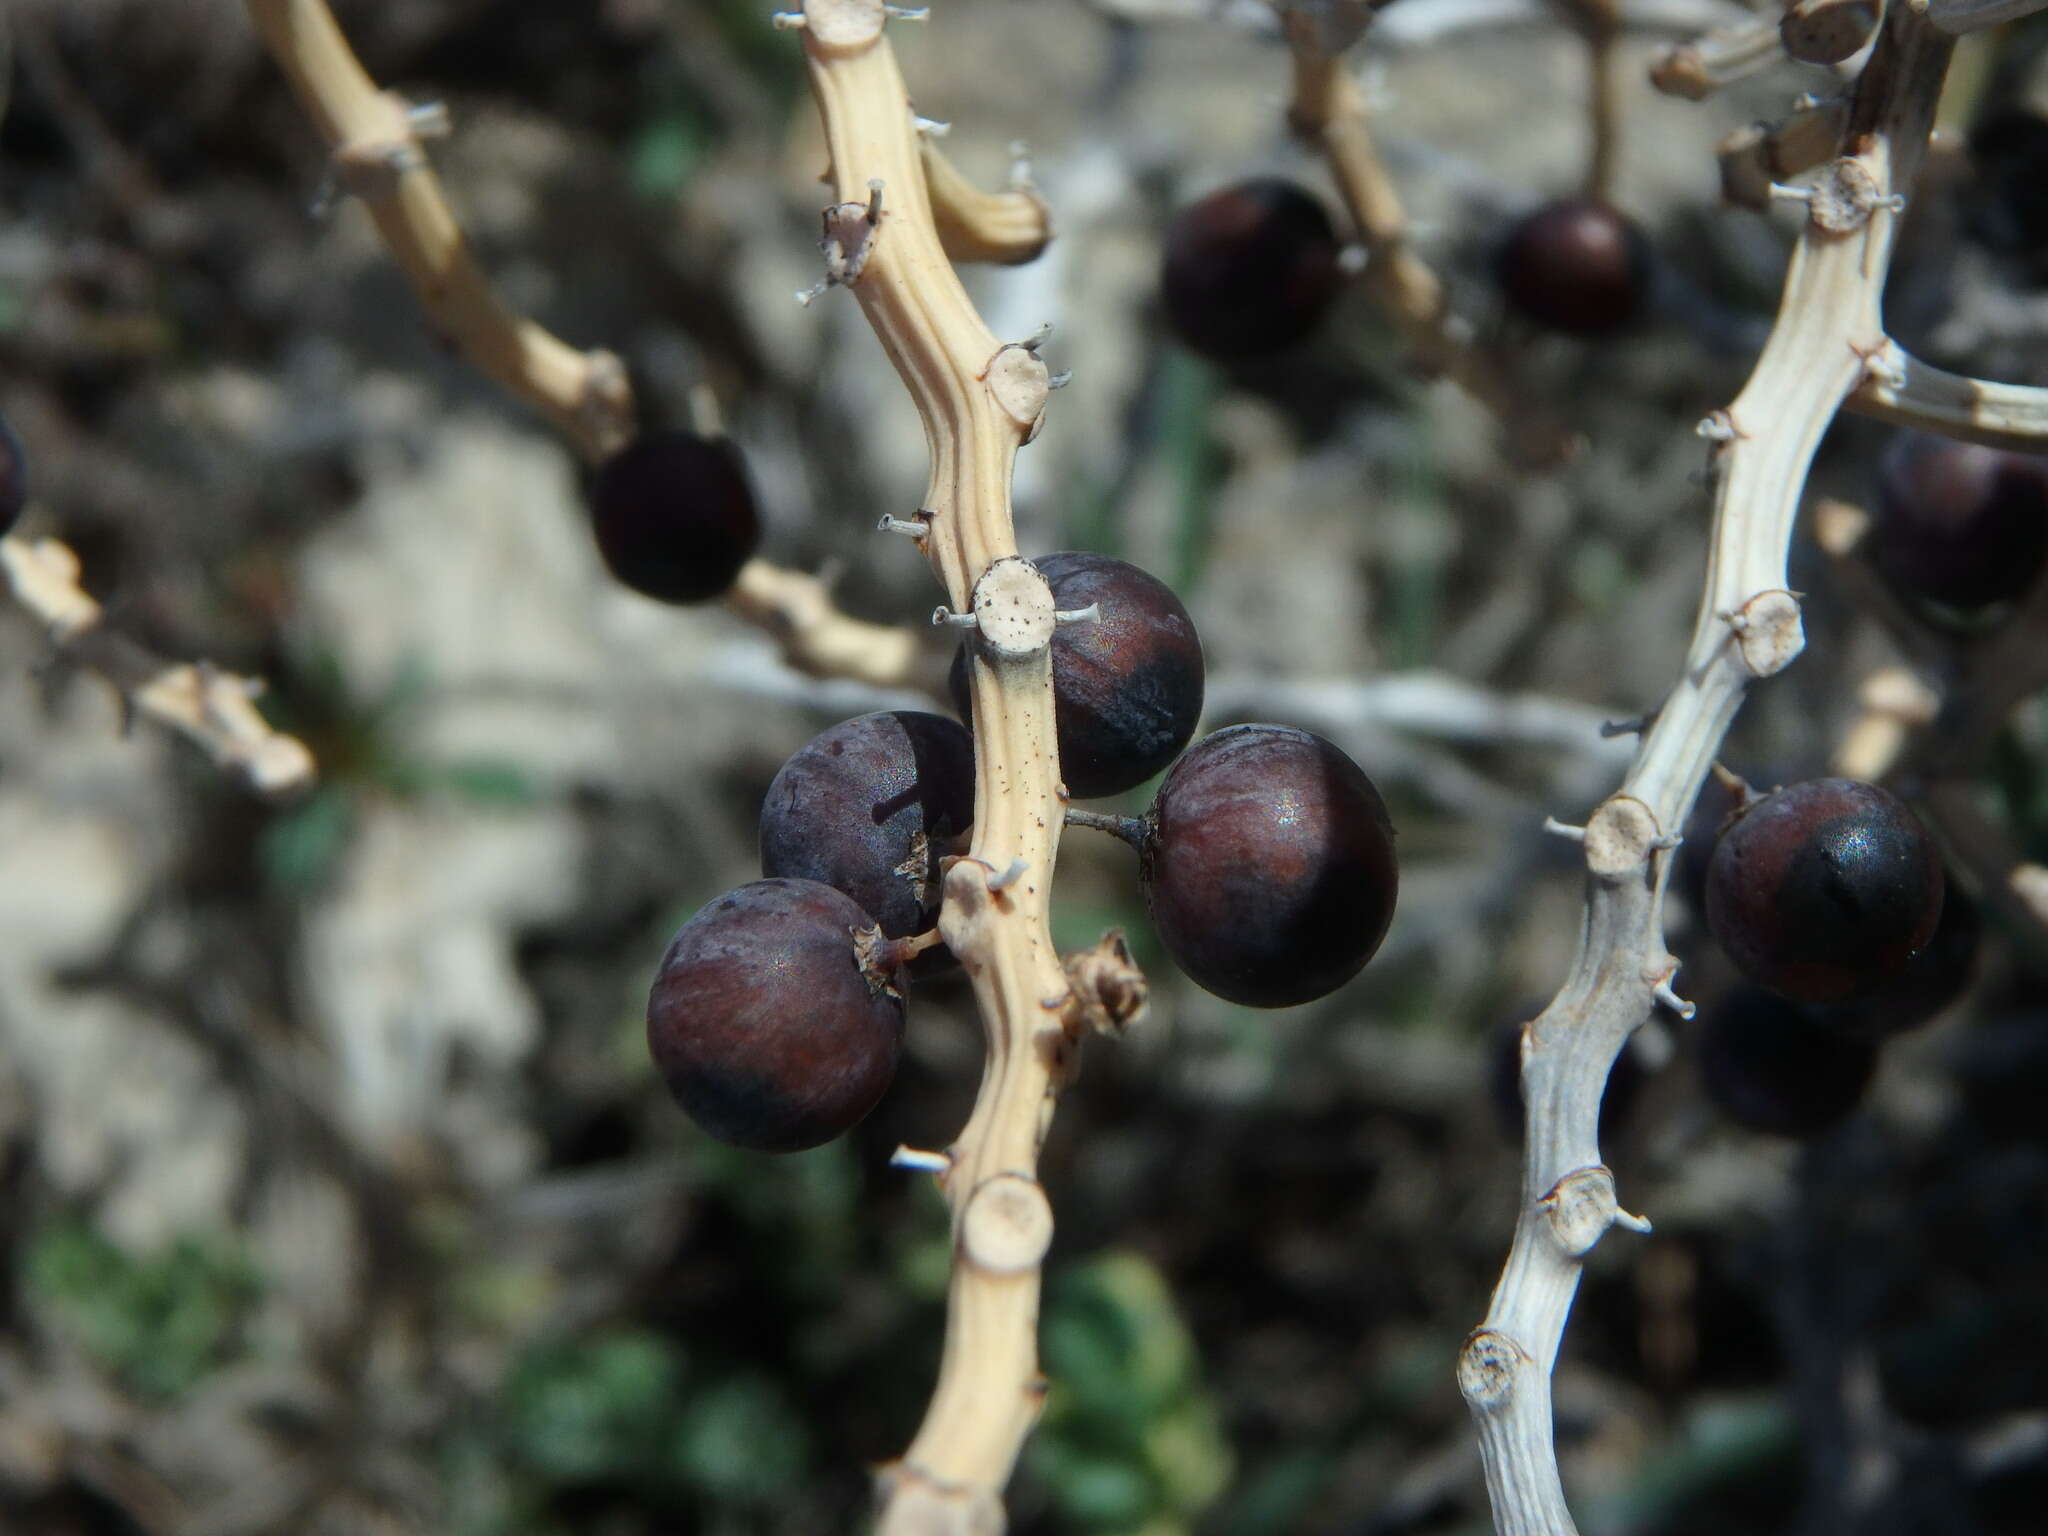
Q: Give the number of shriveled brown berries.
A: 1